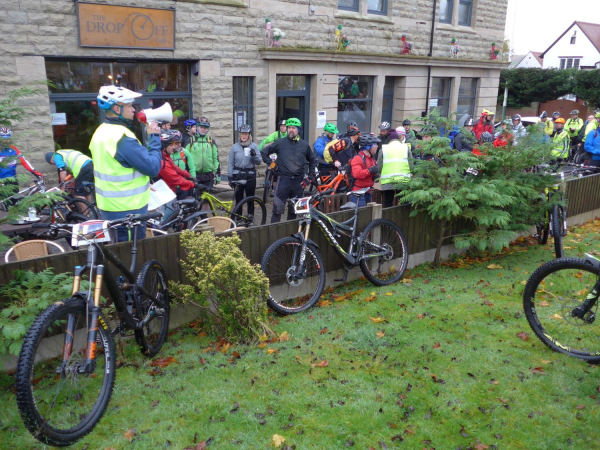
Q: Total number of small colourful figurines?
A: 5